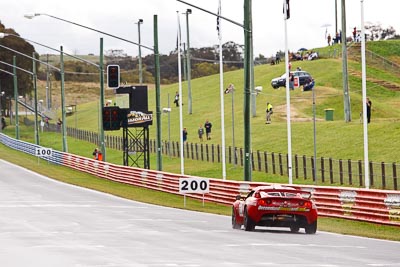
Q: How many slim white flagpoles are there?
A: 4